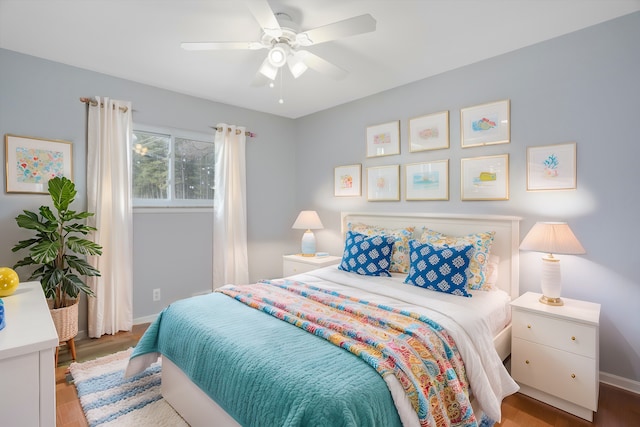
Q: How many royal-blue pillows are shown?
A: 2